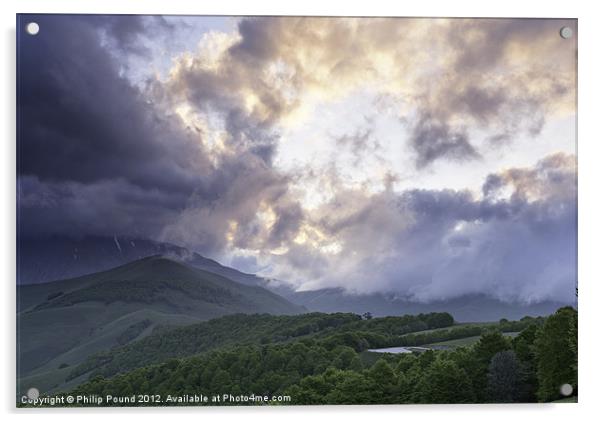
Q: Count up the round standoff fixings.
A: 4